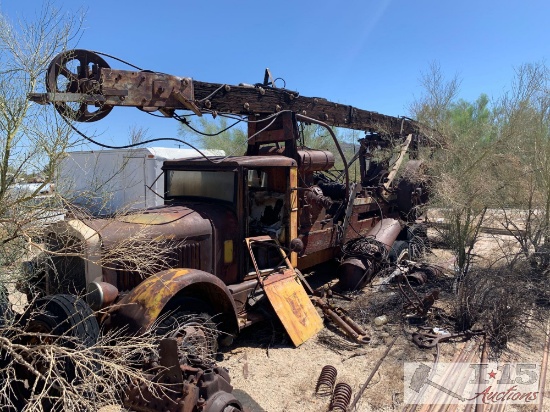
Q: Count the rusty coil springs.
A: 2